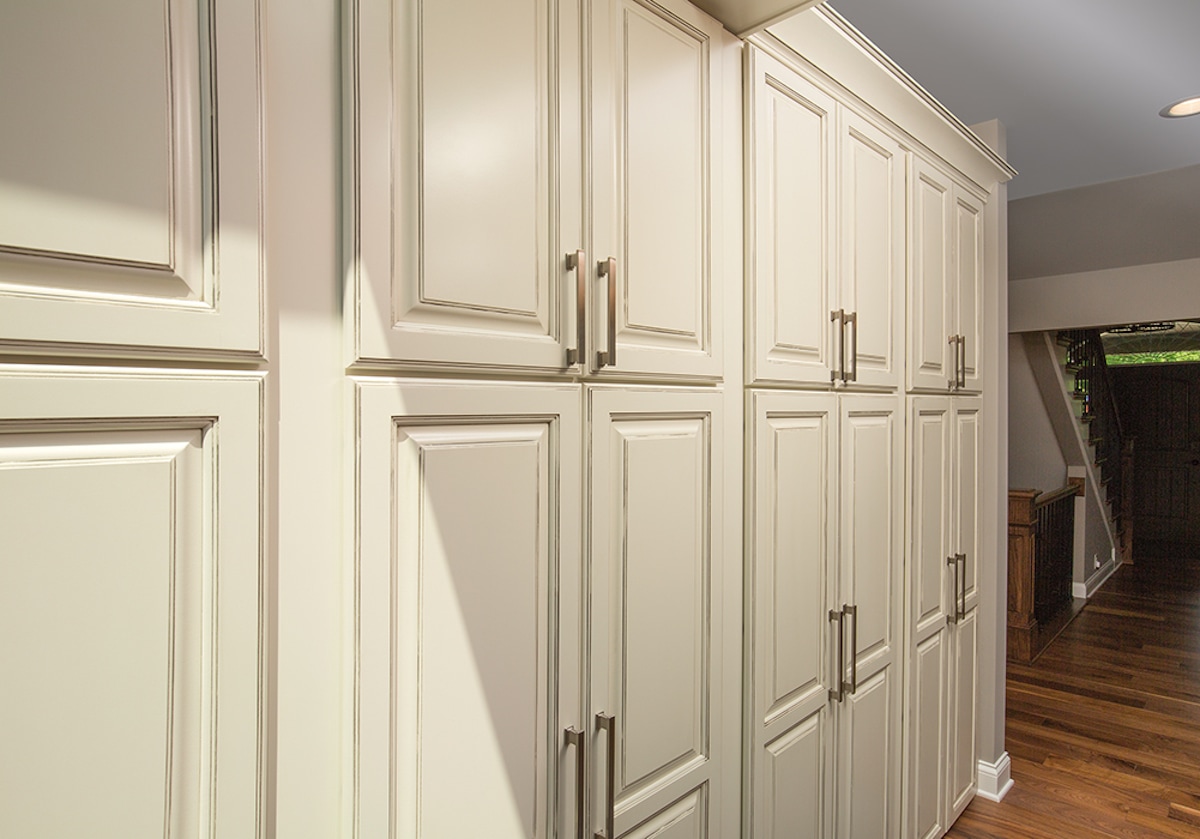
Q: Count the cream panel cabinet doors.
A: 14